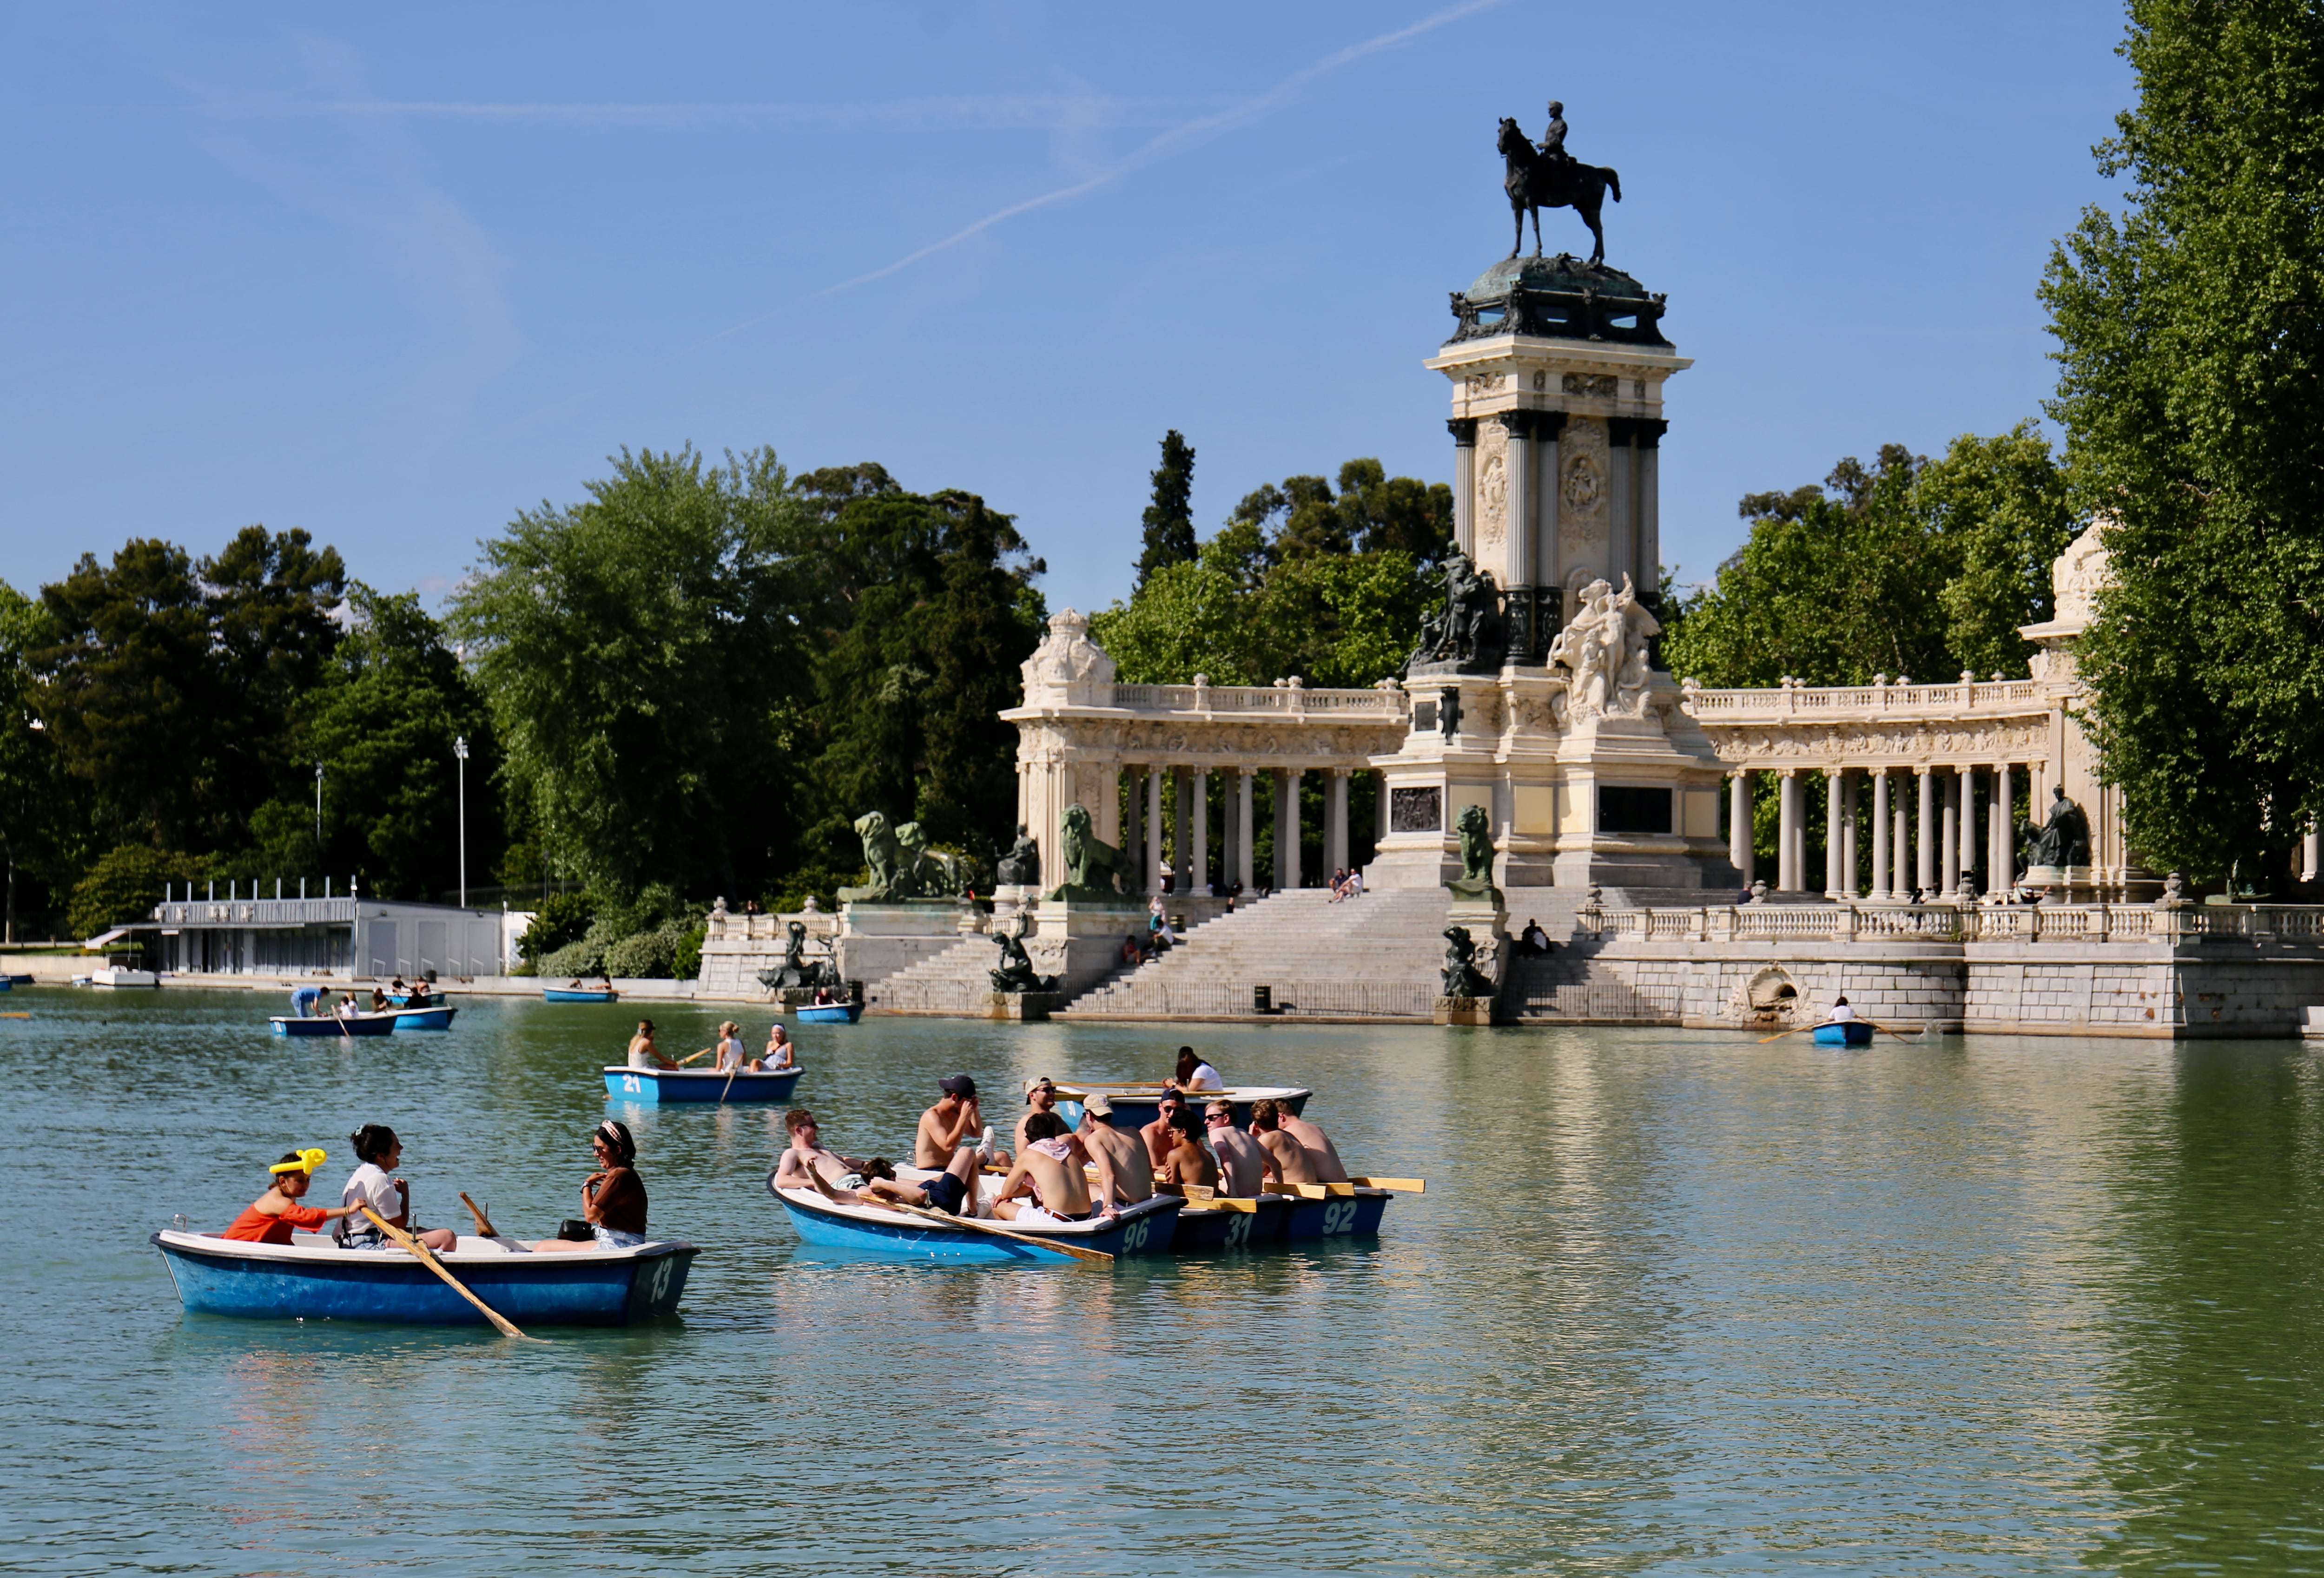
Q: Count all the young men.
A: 12